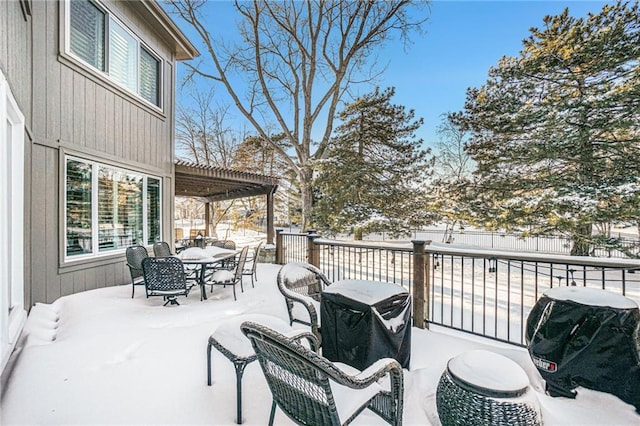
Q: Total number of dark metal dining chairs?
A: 6